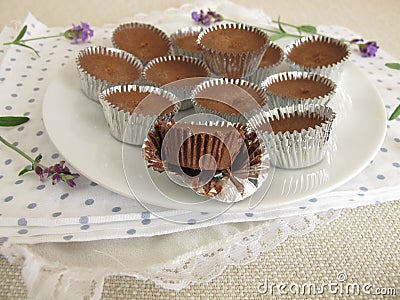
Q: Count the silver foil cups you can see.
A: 12